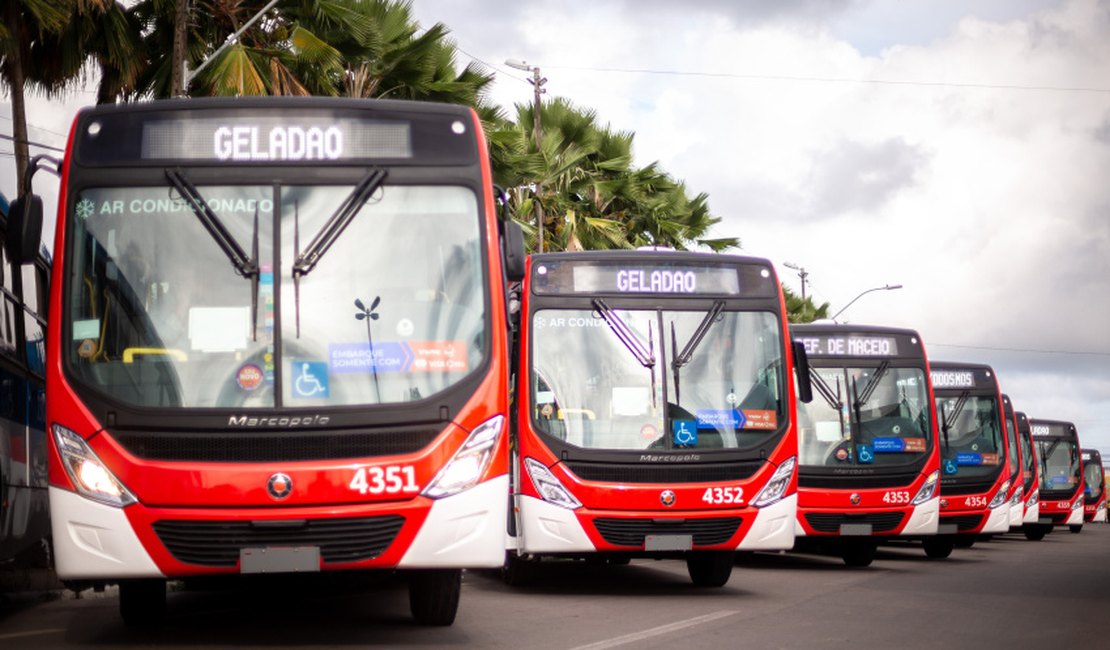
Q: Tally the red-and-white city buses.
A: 8